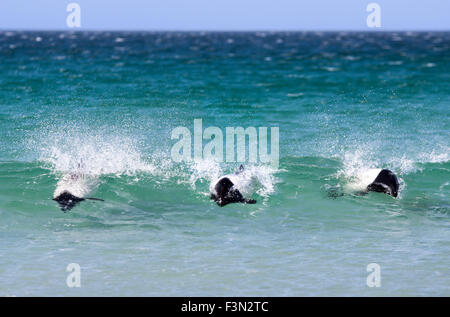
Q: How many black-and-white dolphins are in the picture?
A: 3